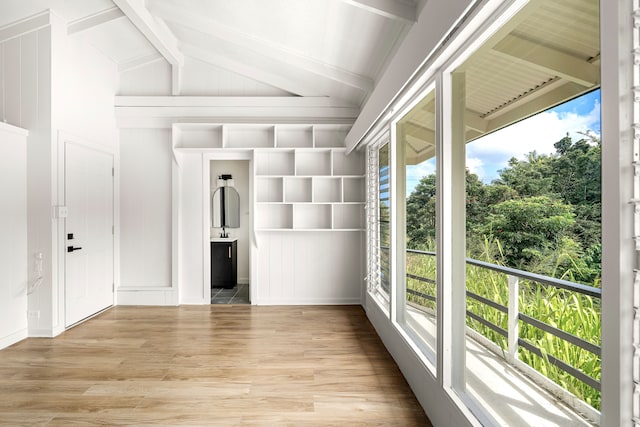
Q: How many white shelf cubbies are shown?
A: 14